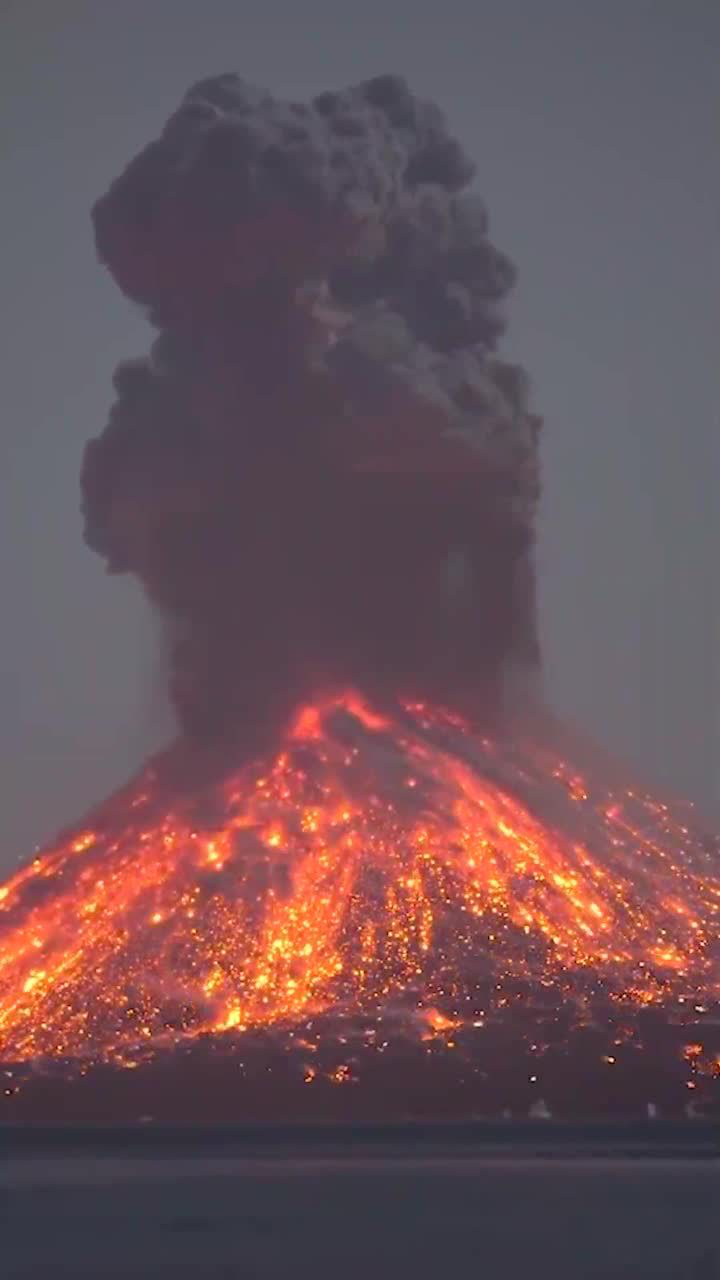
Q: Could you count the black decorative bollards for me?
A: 0